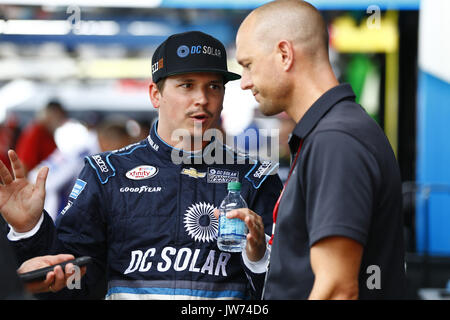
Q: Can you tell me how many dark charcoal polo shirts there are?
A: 1